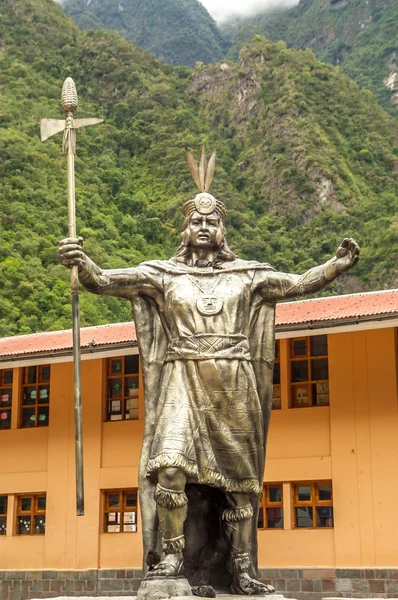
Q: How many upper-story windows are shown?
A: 5